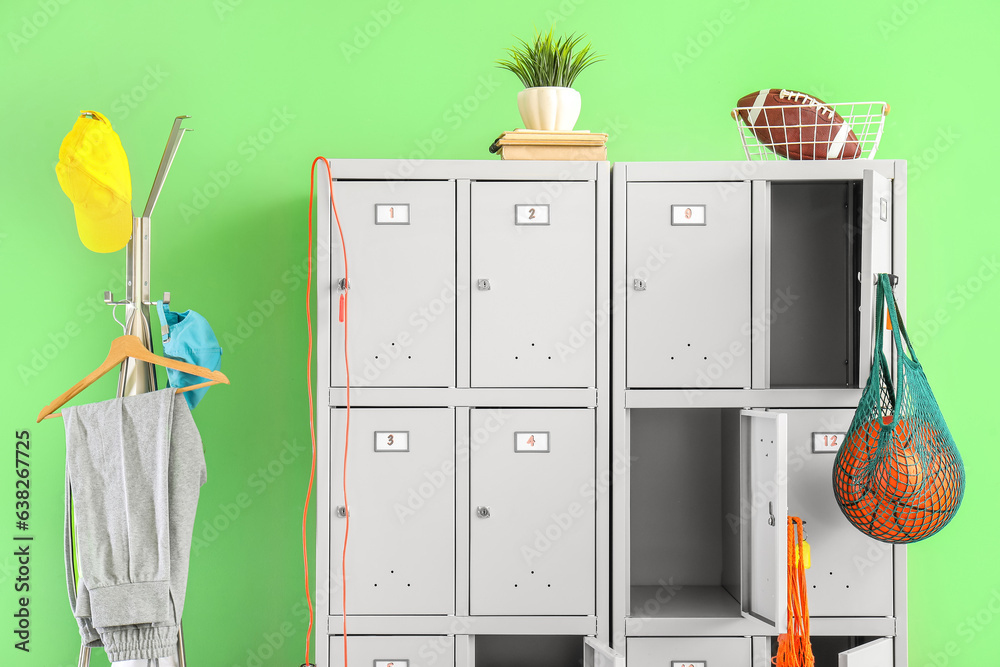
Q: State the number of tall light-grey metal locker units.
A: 2